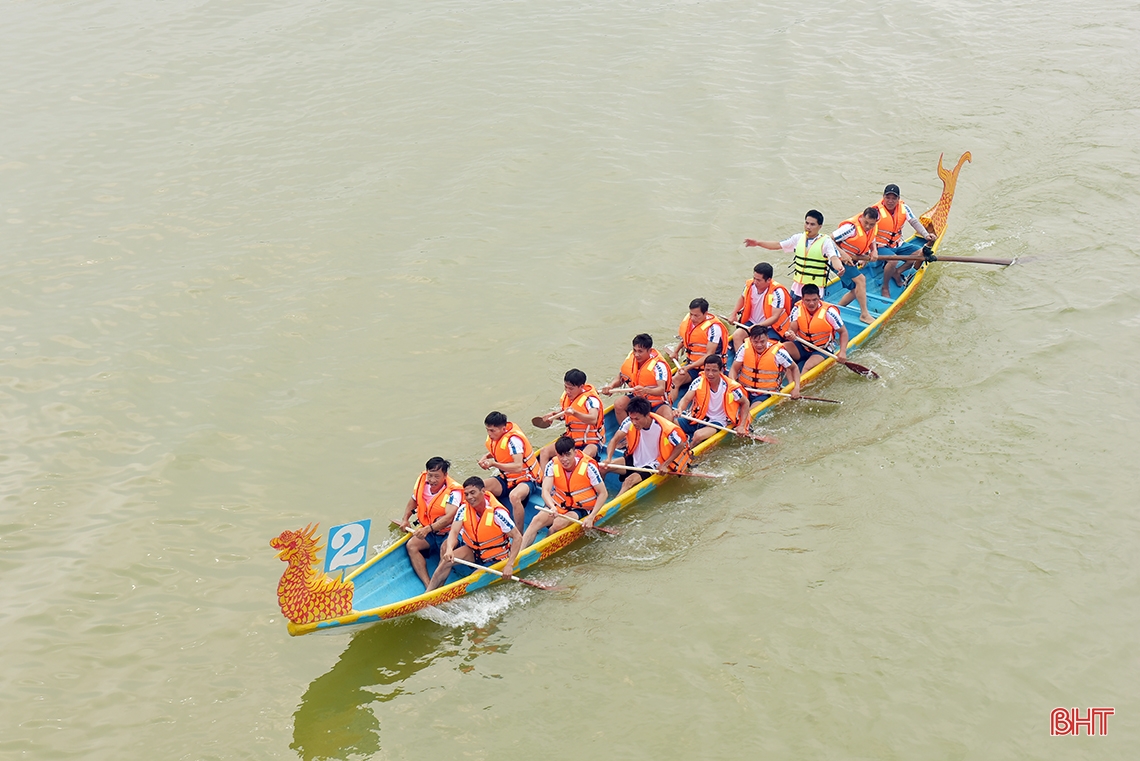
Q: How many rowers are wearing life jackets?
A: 15